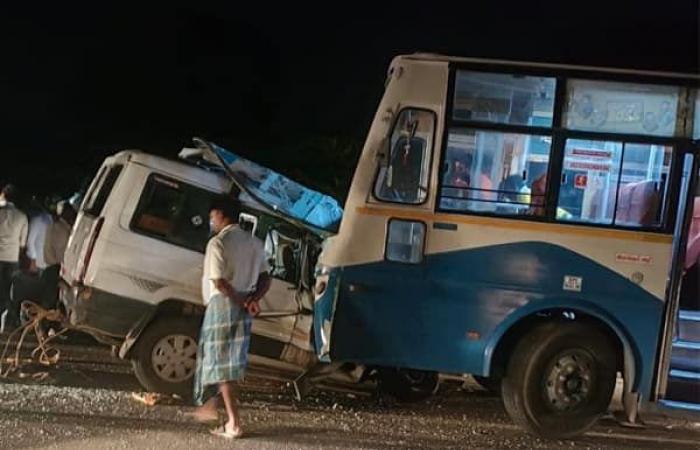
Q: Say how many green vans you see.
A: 0